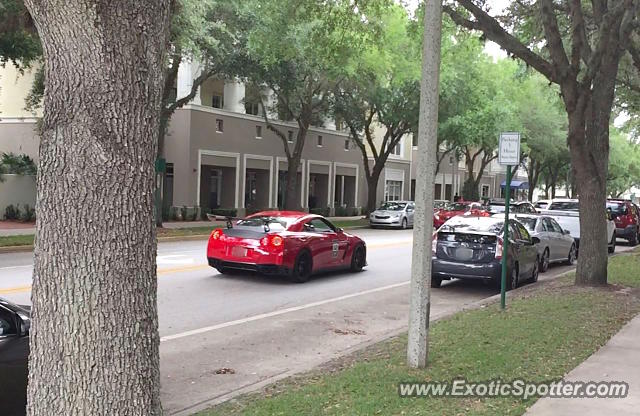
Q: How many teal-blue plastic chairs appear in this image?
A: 0